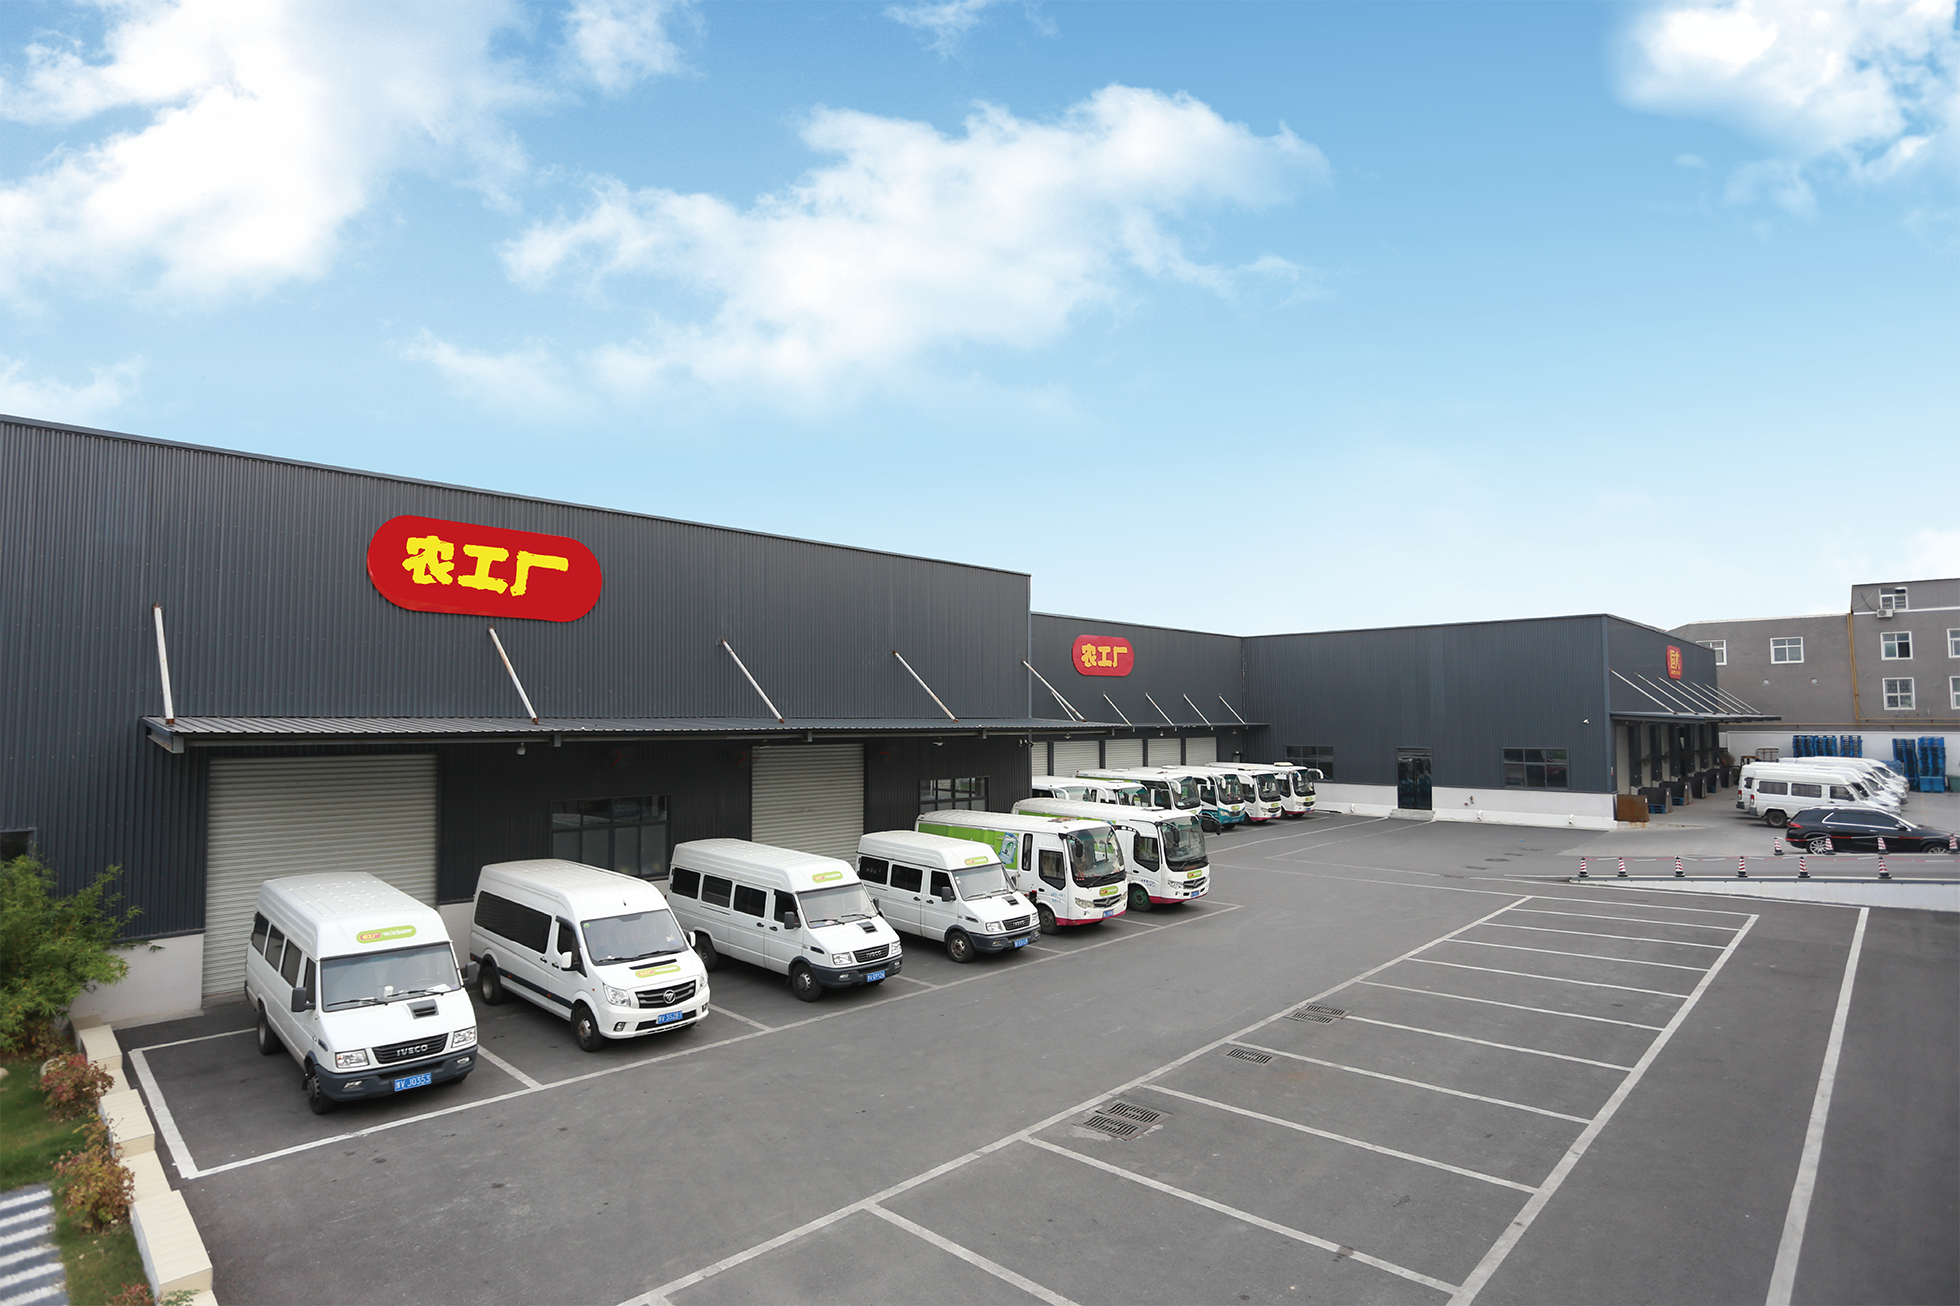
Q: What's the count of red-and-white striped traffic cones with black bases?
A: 10